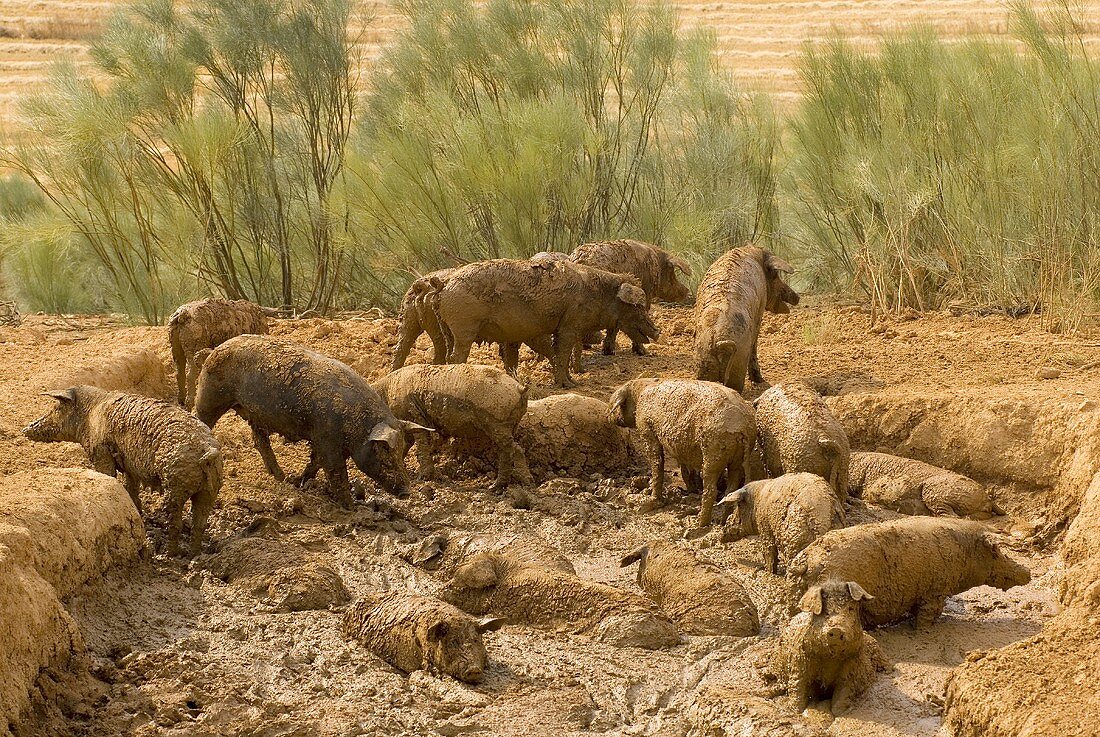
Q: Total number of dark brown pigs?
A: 1